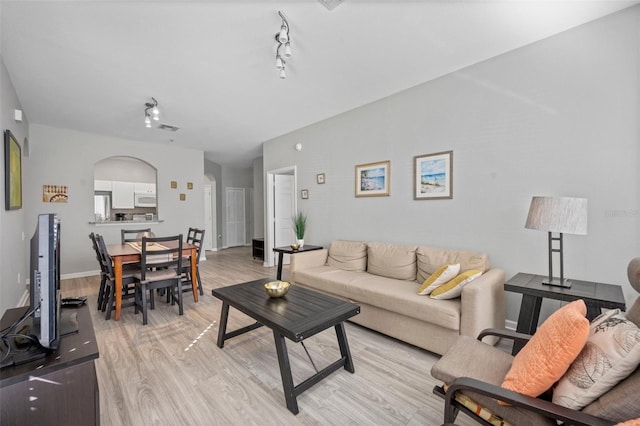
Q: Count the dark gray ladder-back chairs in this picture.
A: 6